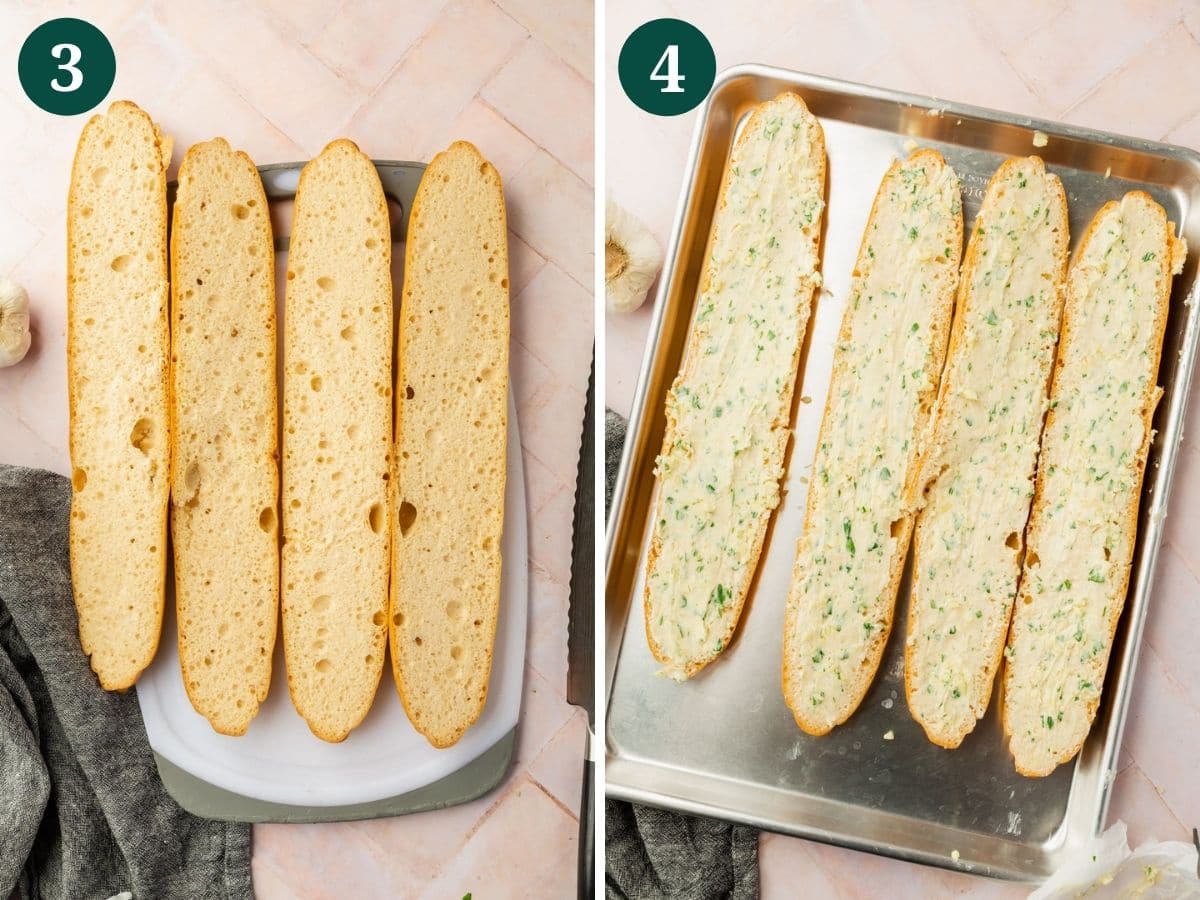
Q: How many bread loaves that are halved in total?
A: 2